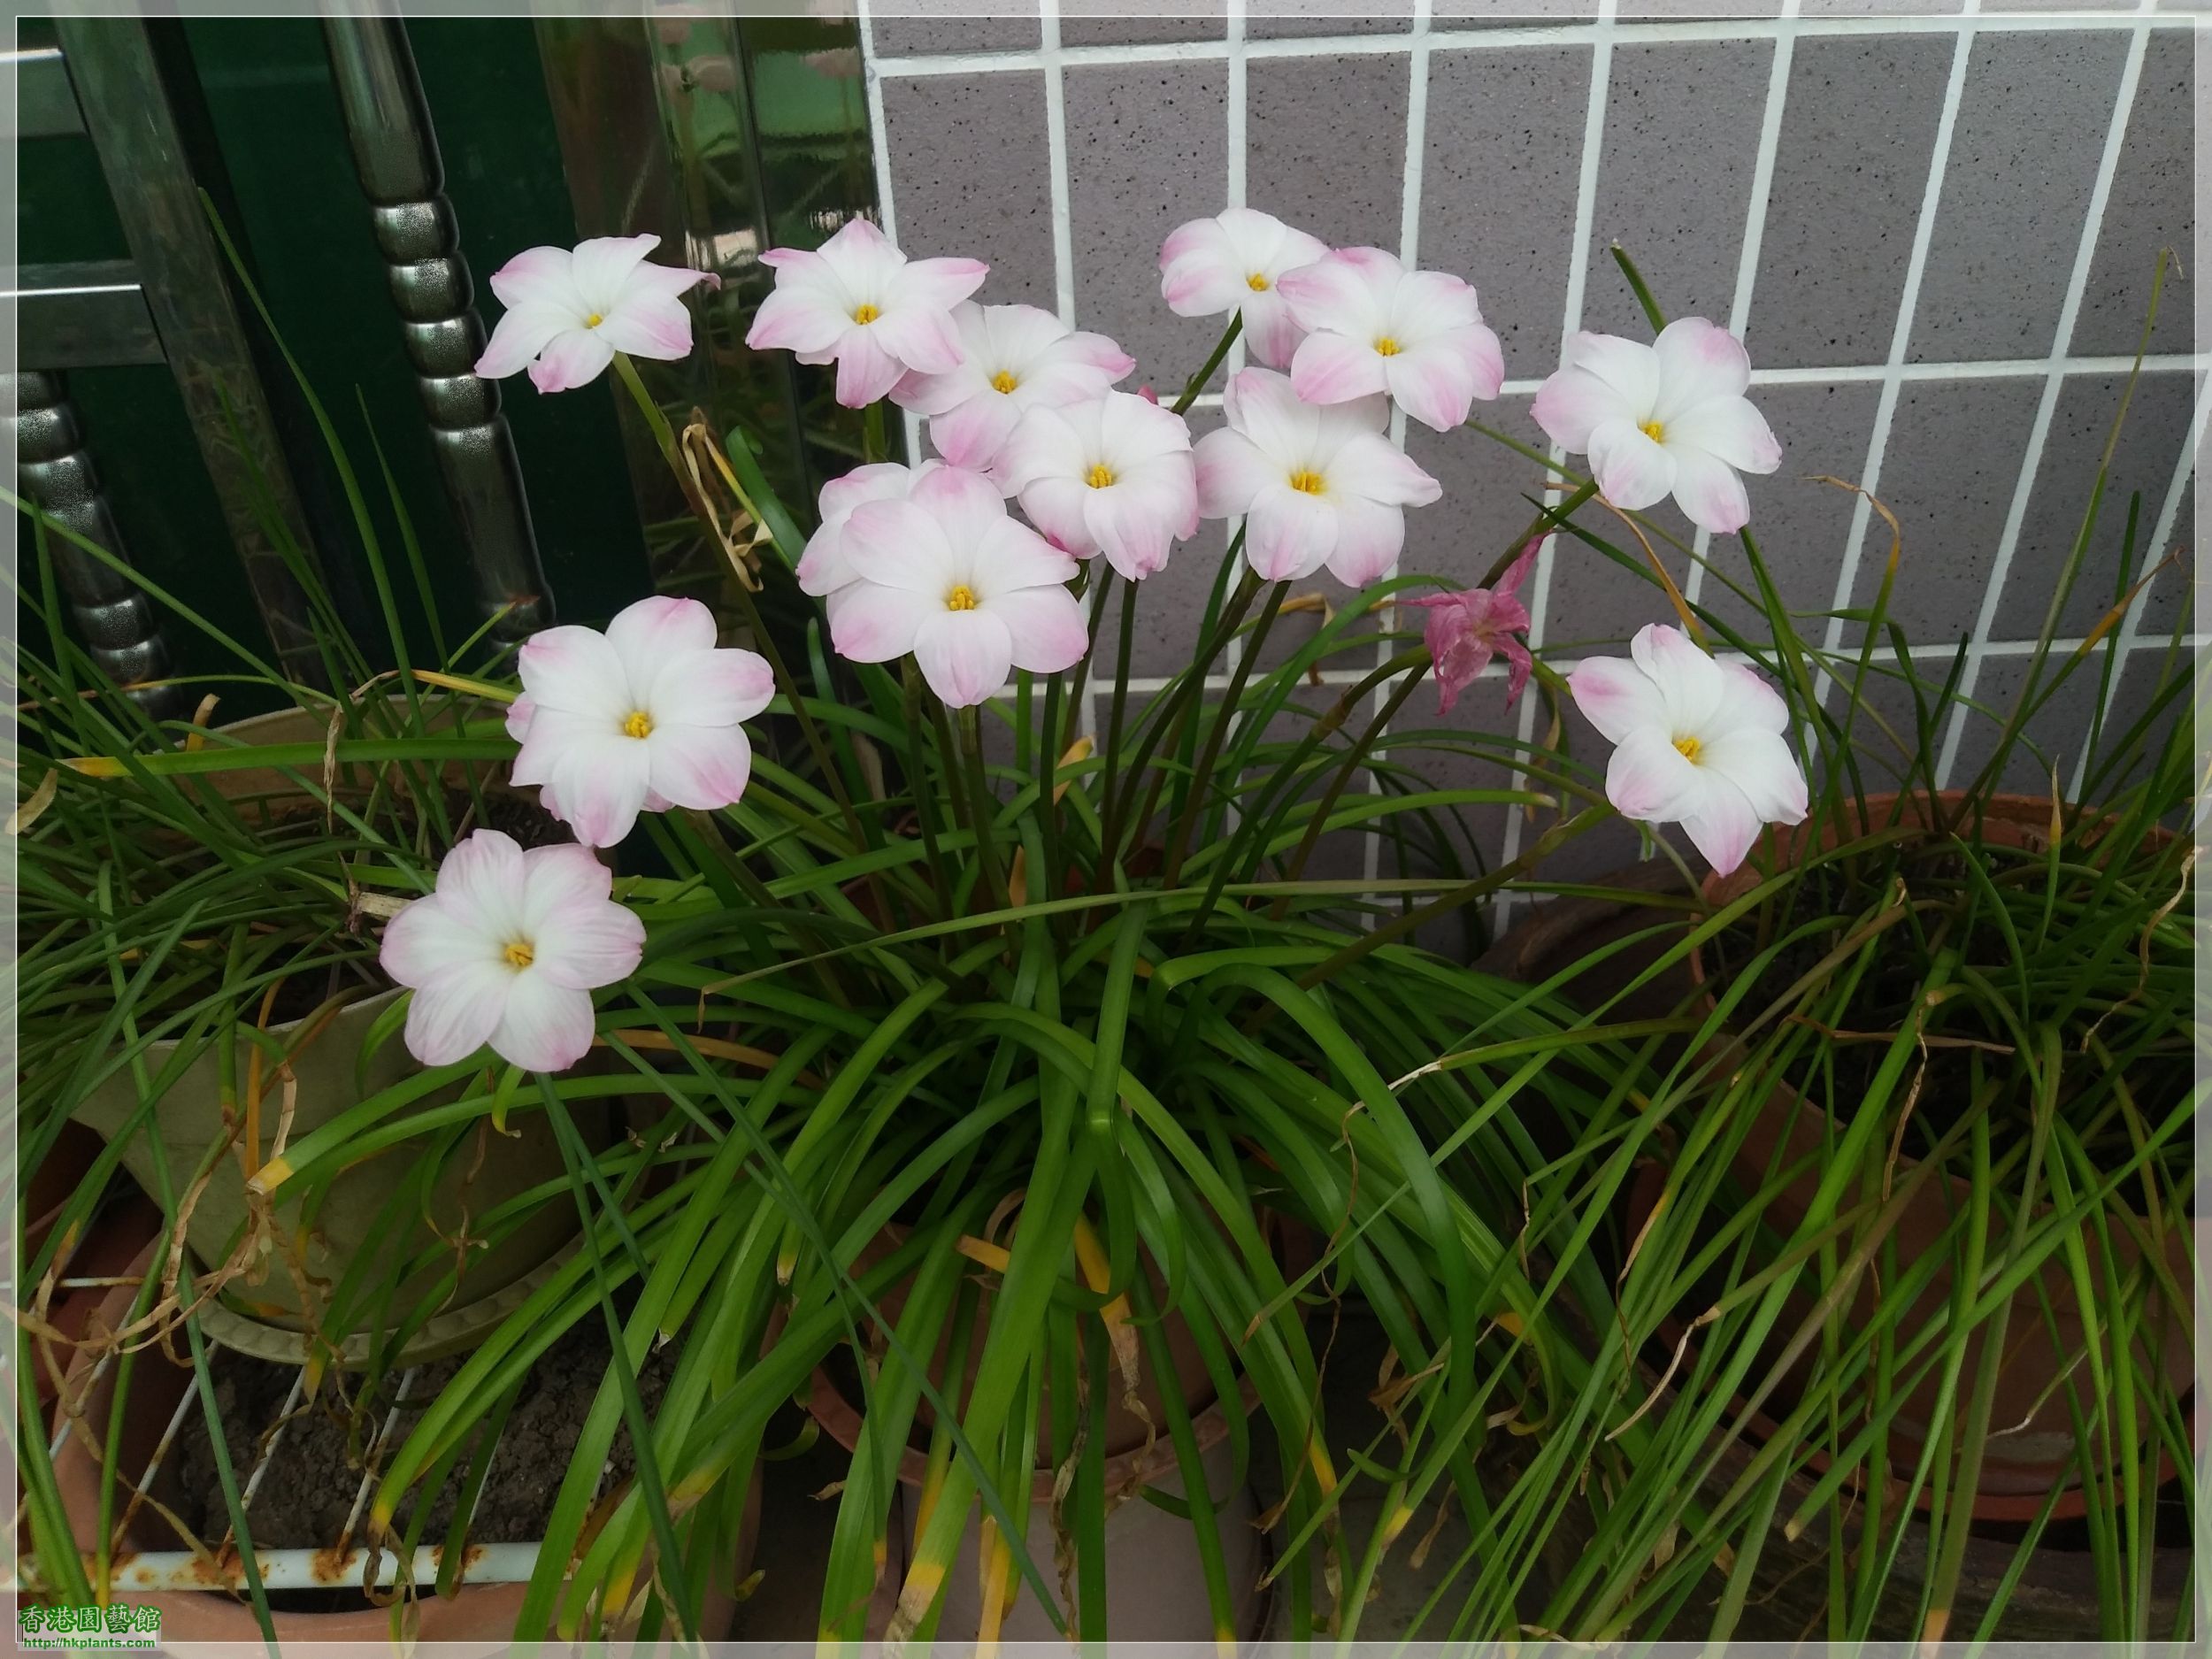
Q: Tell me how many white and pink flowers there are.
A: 13